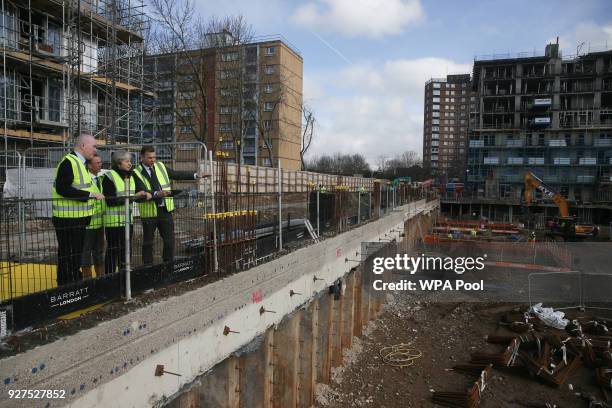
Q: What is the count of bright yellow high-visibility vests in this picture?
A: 4